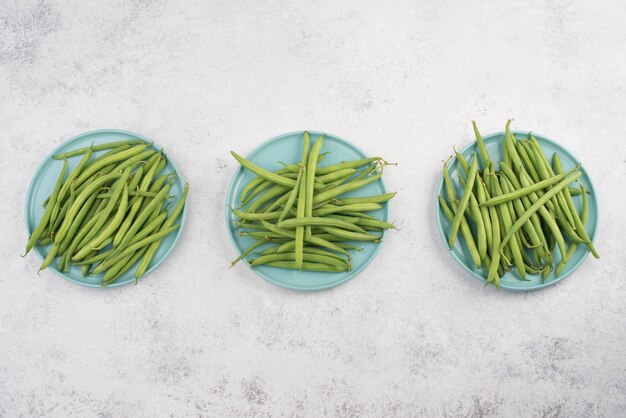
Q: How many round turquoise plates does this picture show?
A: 3